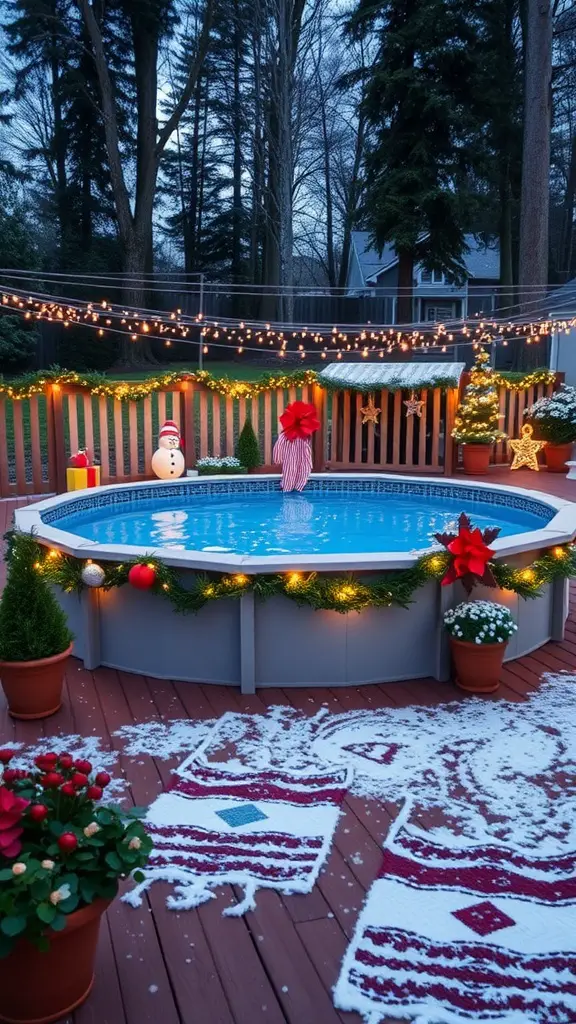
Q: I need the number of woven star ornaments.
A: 3